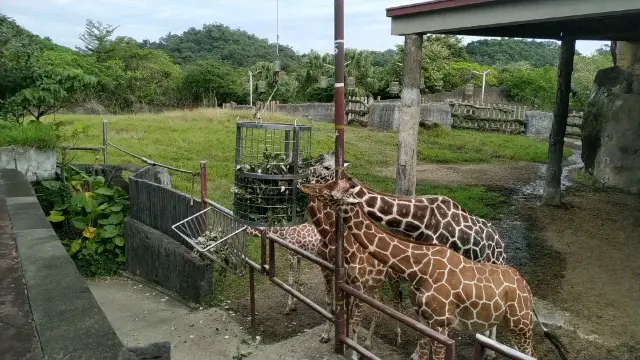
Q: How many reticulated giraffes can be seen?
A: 4